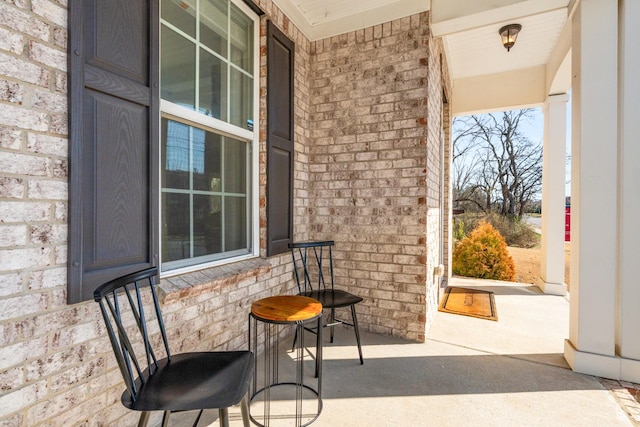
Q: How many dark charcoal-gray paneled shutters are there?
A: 2